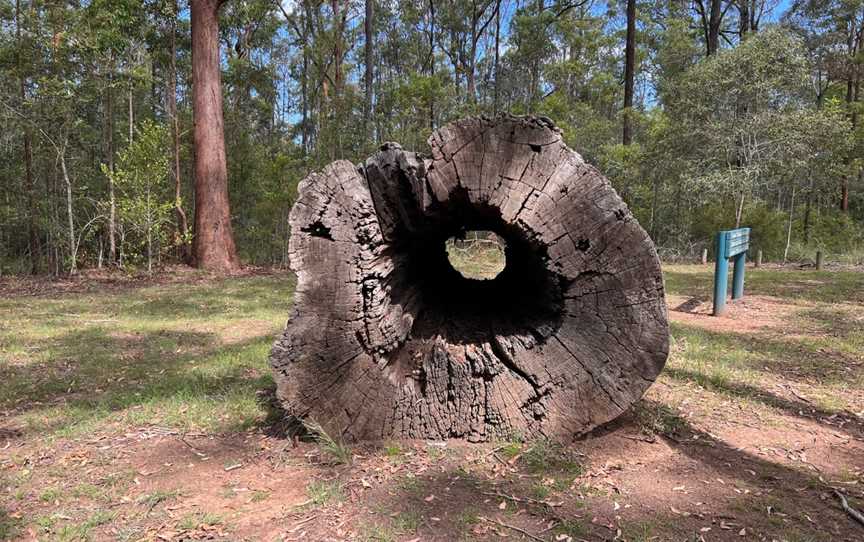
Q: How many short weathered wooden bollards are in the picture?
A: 3